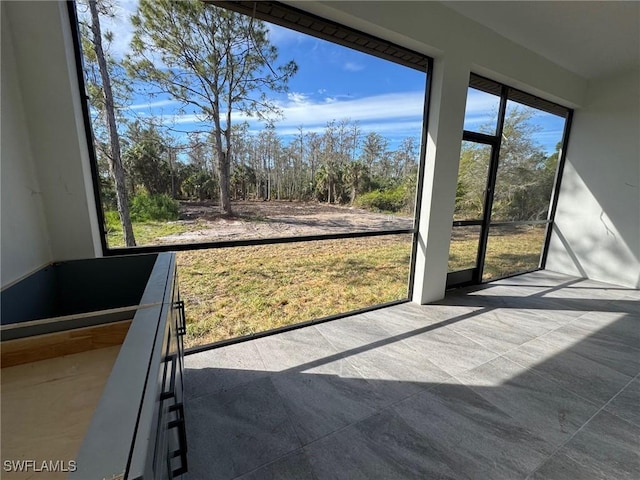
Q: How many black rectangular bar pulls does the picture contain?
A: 5